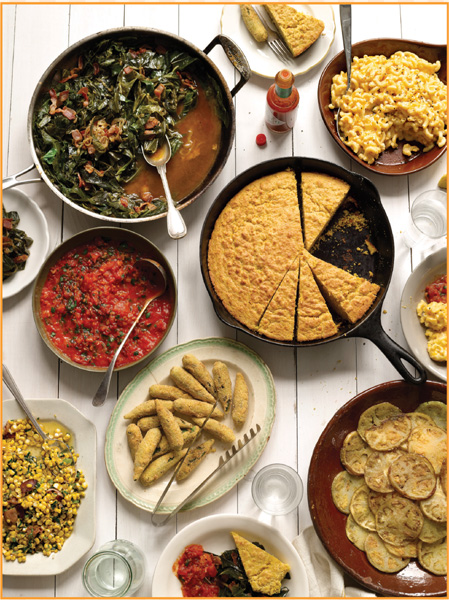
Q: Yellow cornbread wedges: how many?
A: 6